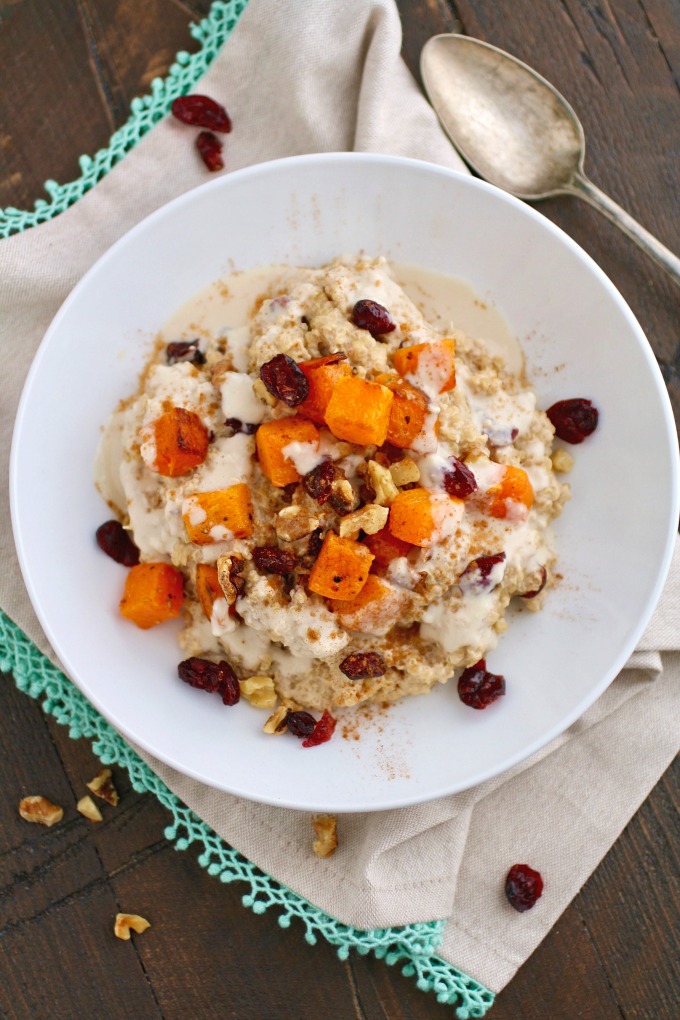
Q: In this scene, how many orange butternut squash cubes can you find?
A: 14